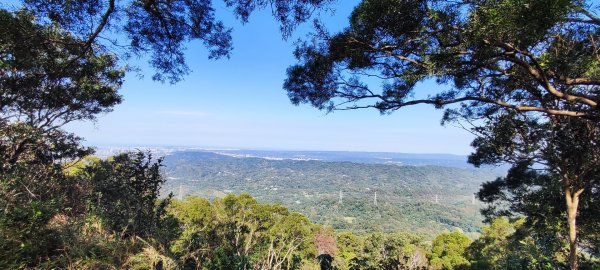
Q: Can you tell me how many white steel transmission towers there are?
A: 5